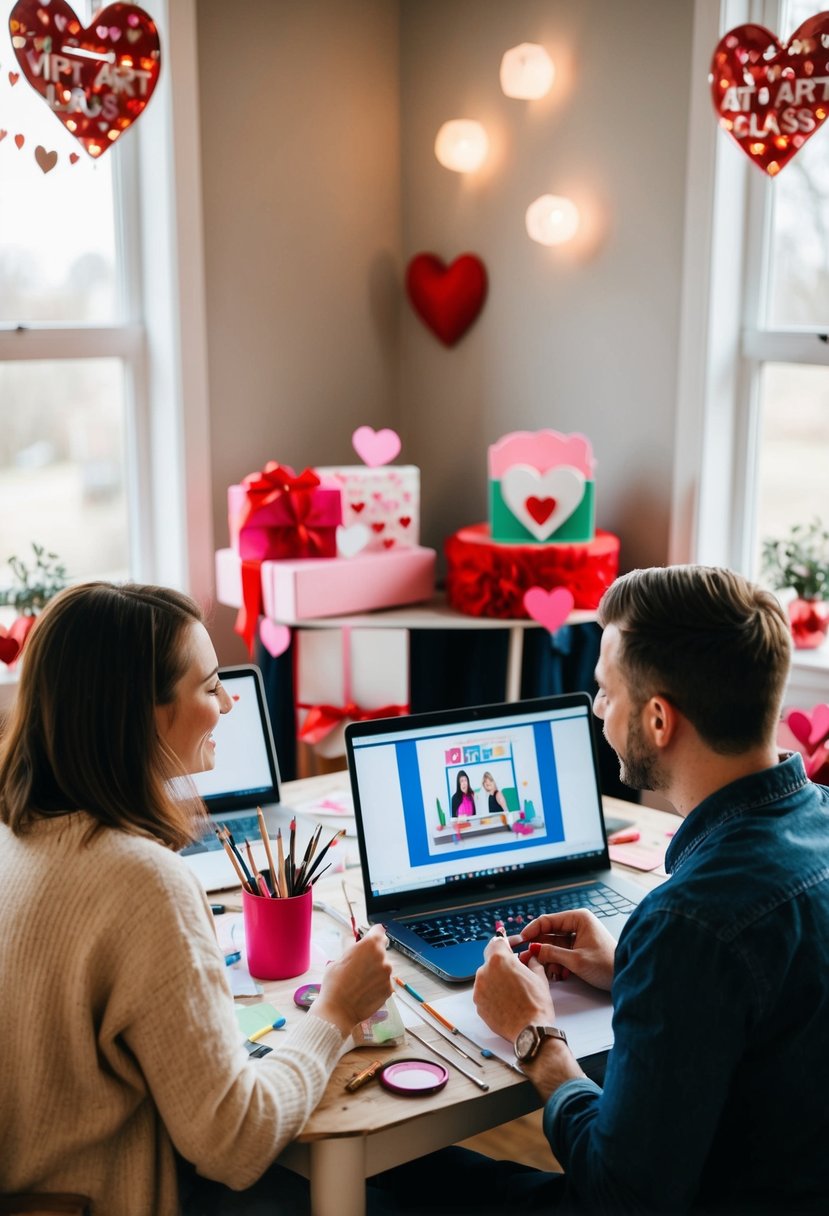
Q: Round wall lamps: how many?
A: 3